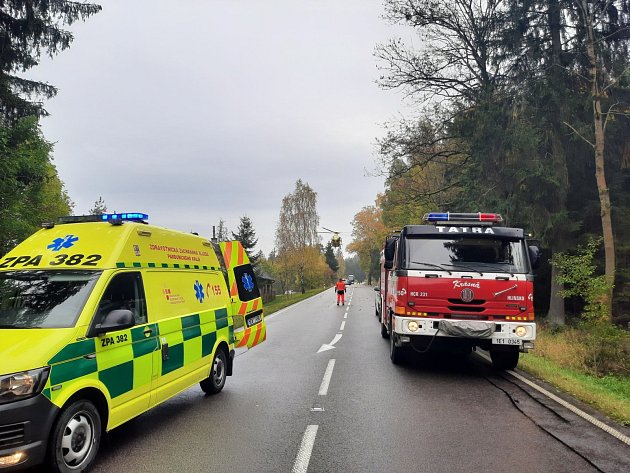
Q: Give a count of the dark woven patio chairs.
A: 0